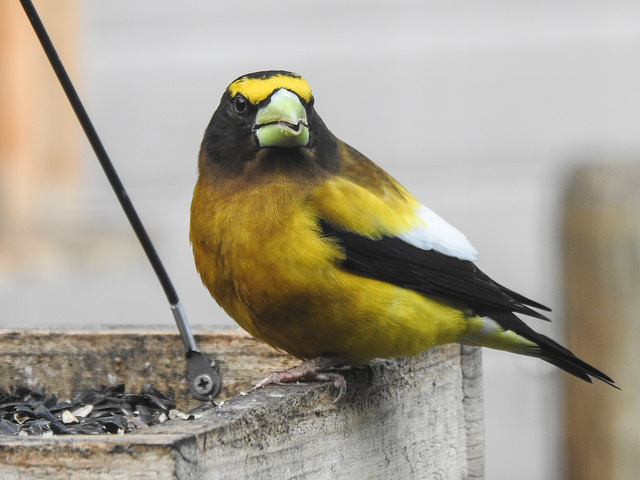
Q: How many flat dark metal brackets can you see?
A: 1